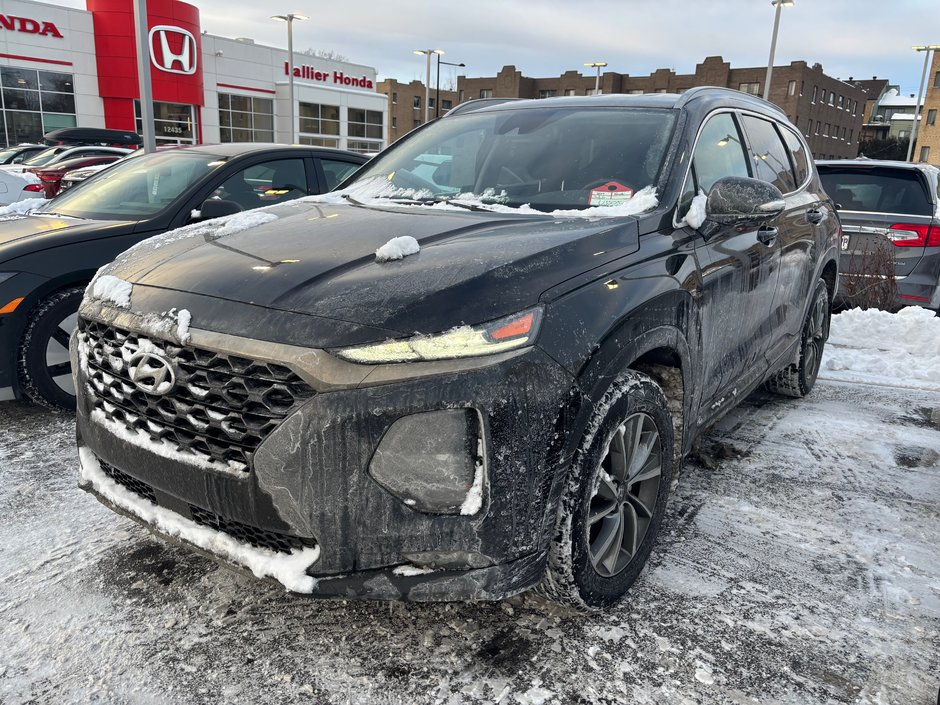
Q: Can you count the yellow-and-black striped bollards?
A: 0